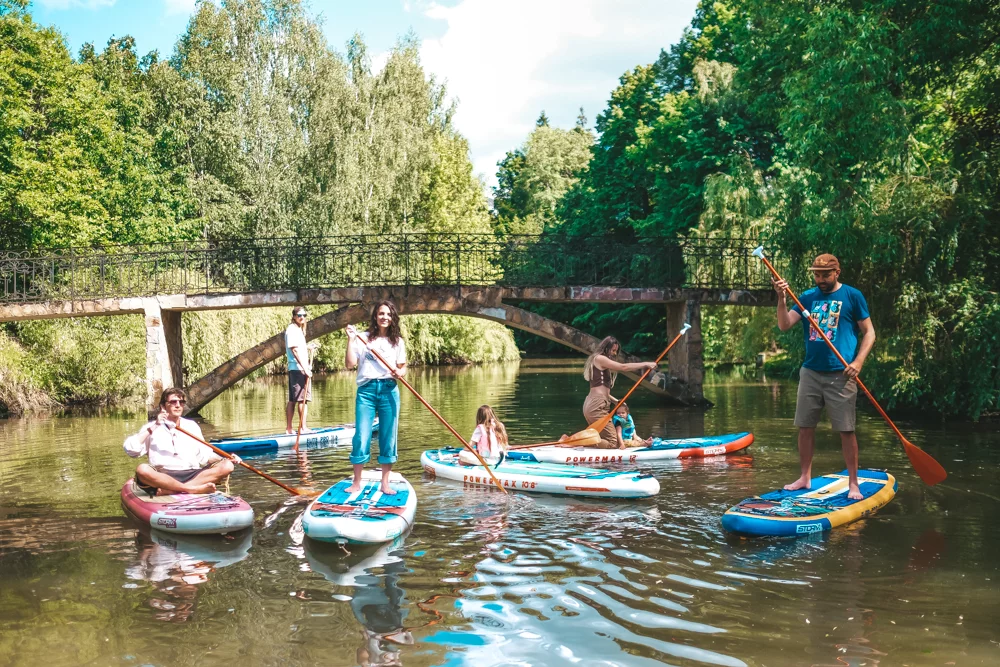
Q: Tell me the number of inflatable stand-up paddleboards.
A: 6